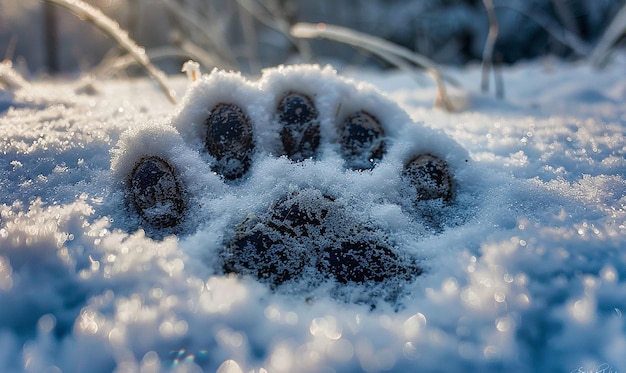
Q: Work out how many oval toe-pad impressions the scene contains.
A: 5